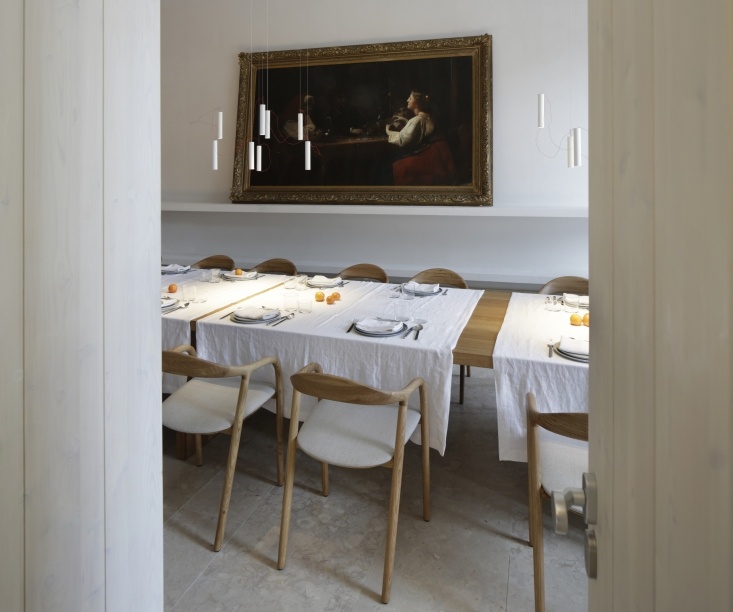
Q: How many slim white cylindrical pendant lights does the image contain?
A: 11